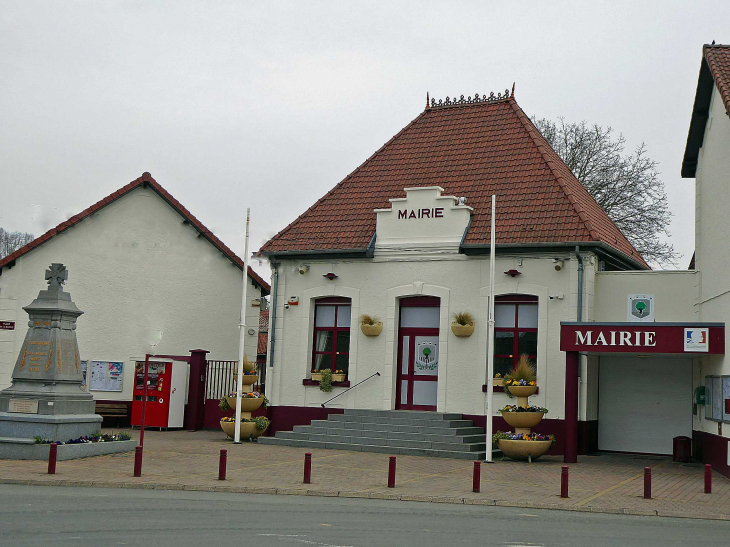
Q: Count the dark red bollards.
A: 9